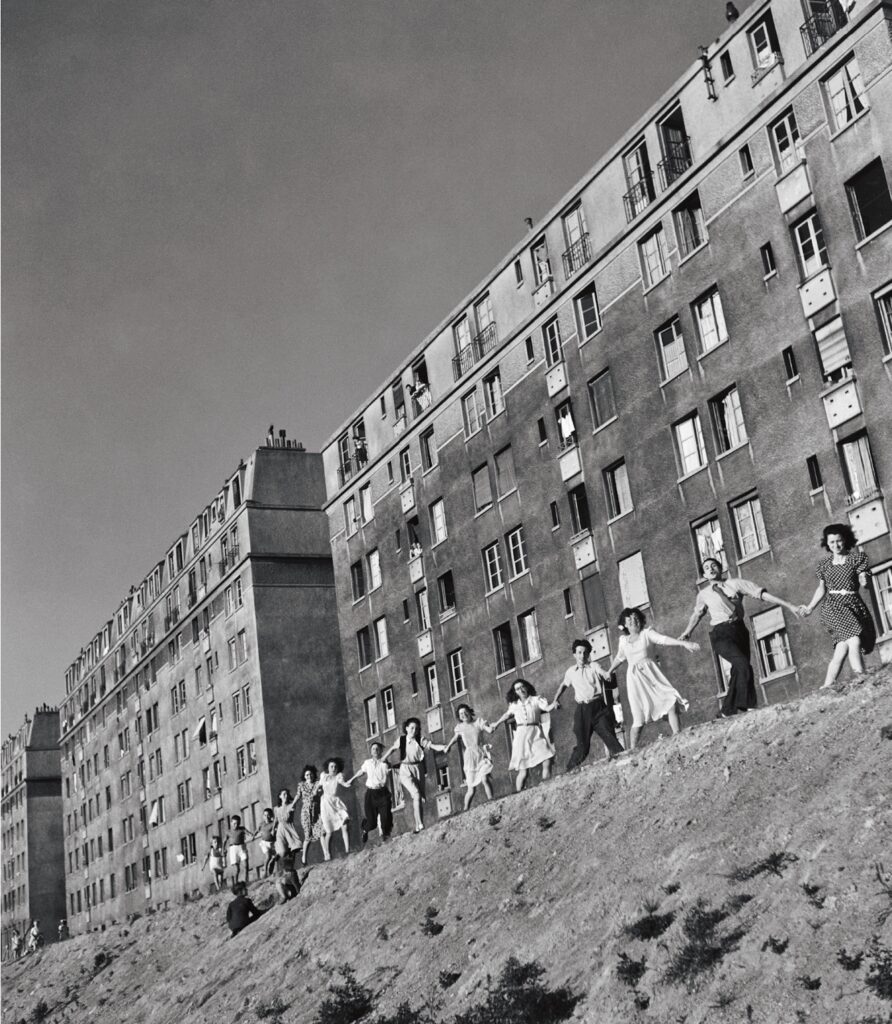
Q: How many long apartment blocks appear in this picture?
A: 3